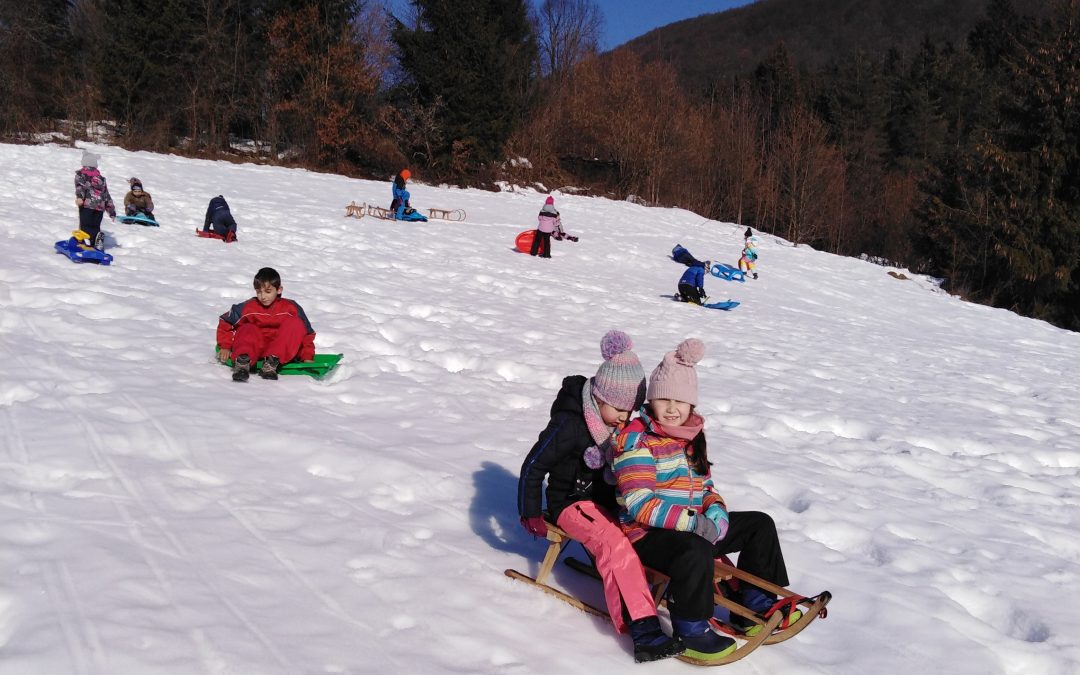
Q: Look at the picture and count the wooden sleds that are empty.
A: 3